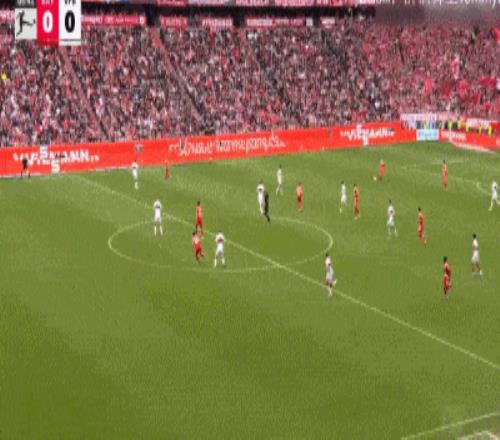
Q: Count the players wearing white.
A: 10